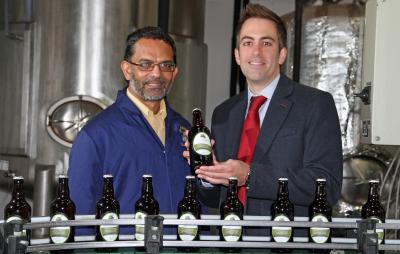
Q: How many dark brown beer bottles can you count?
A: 10